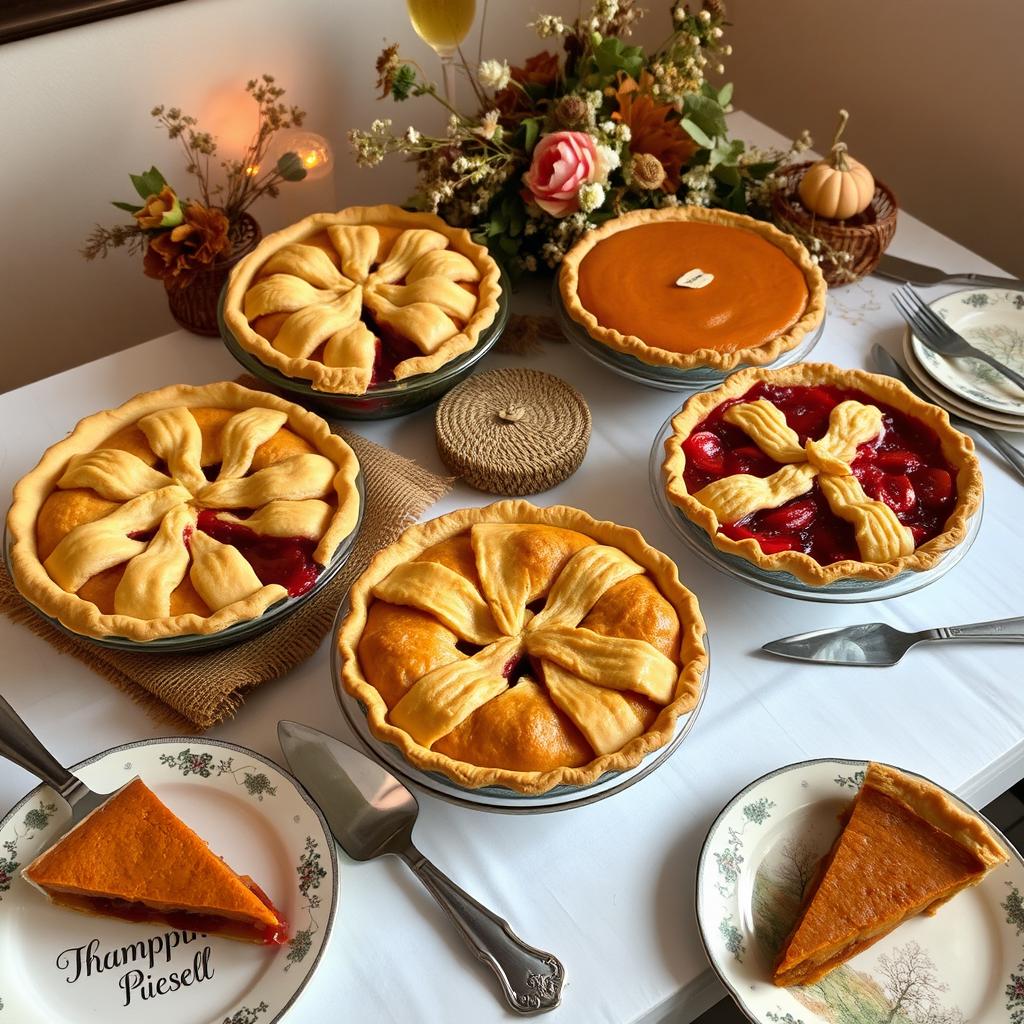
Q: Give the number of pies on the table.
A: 5